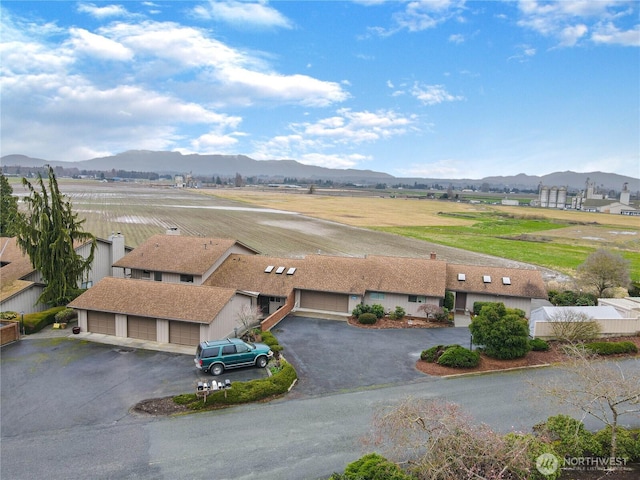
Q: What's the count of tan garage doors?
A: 4